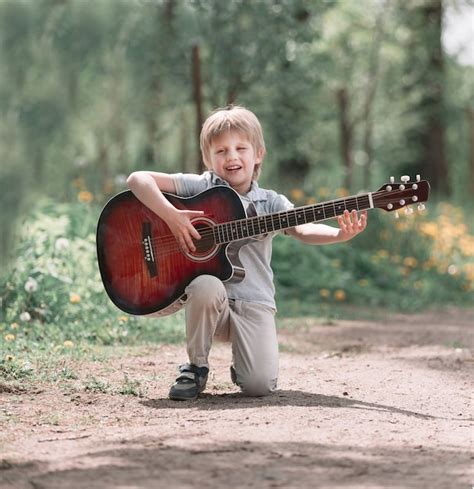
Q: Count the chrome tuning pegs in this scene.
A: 6